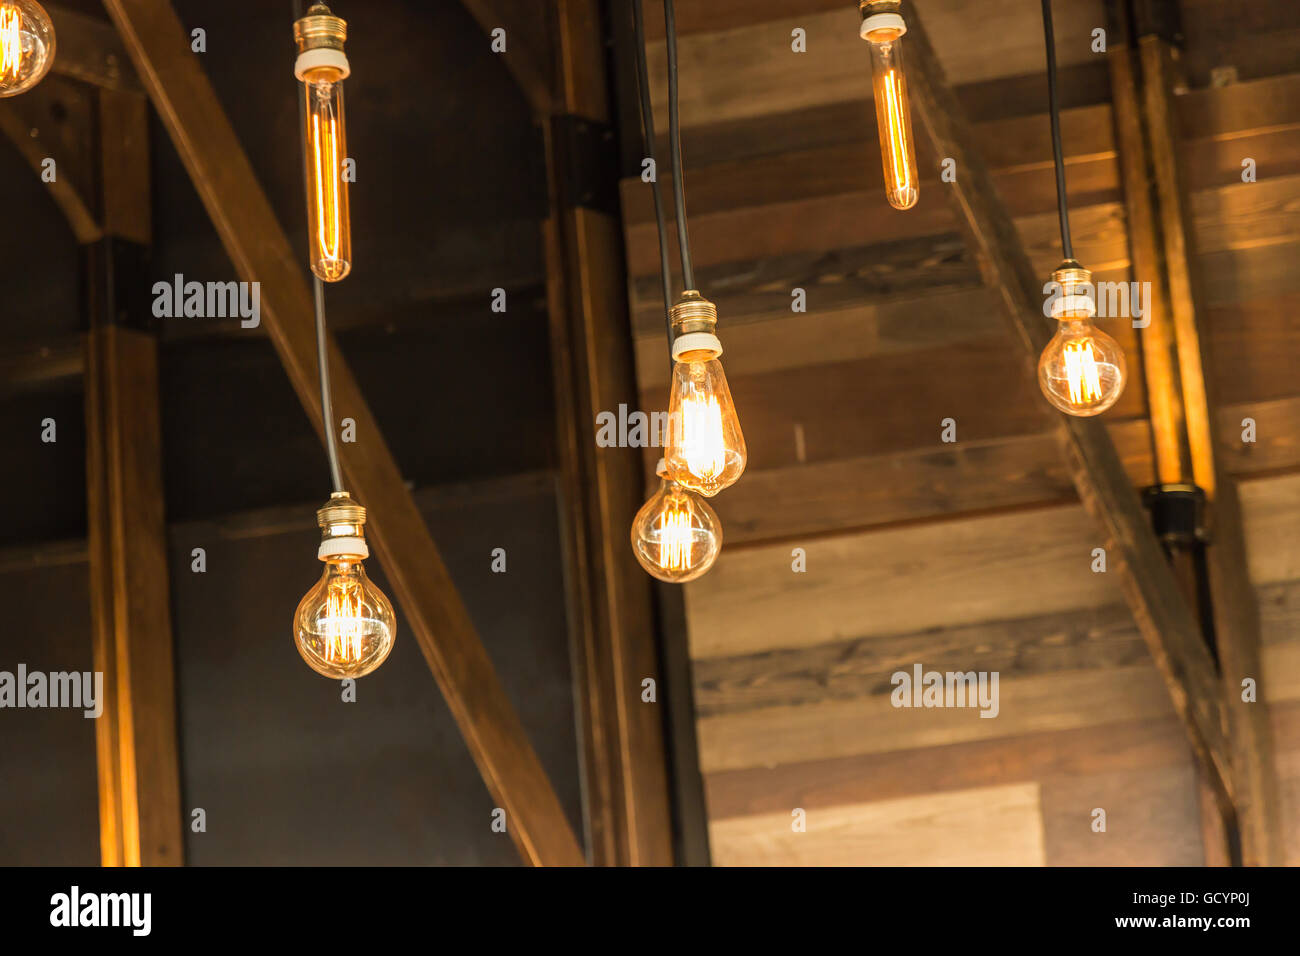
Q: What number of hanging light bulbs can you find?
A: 7